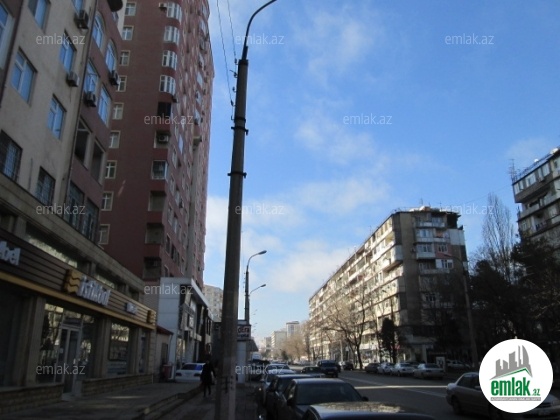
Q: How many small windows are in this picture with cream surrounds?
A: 9